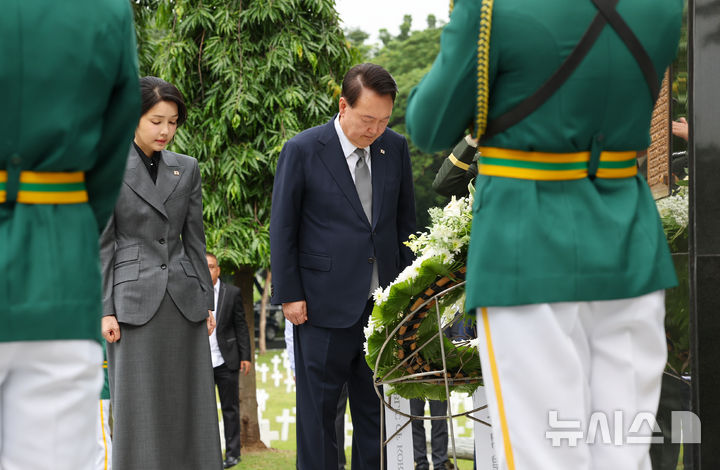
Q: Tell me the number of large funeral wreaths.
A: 1